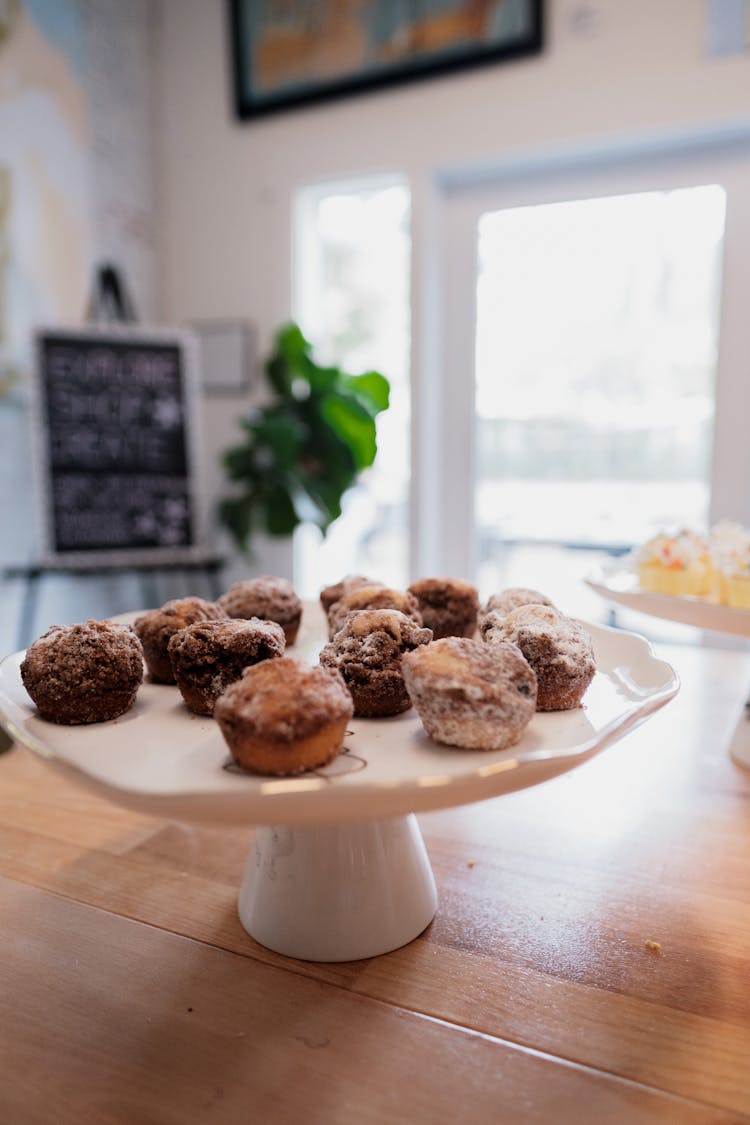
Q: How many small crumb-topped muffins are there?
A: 12